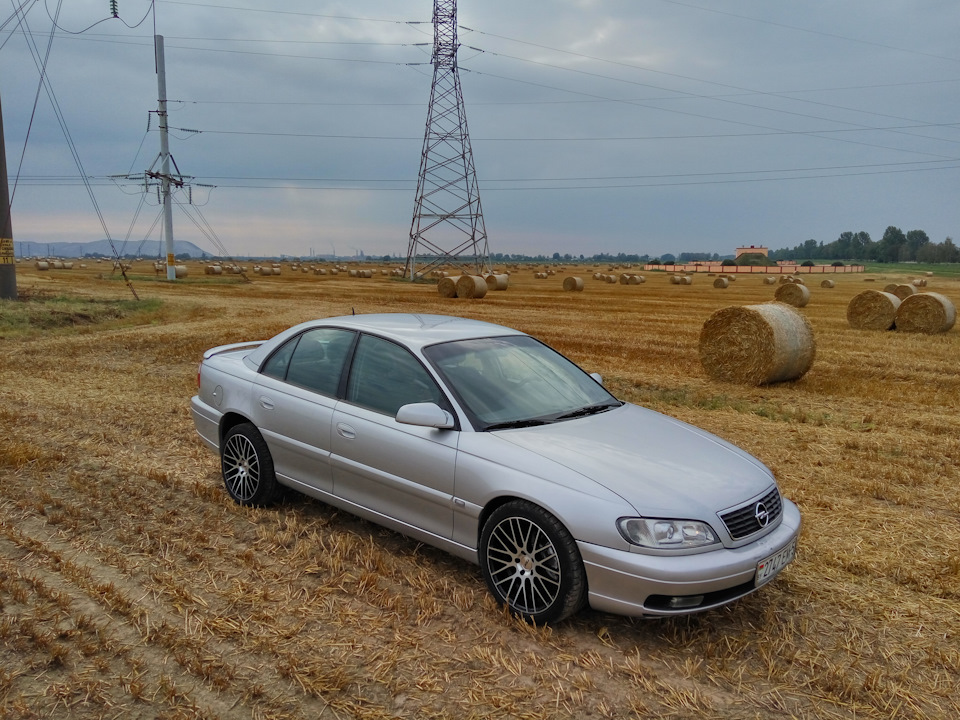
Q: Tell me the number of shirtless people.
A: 0